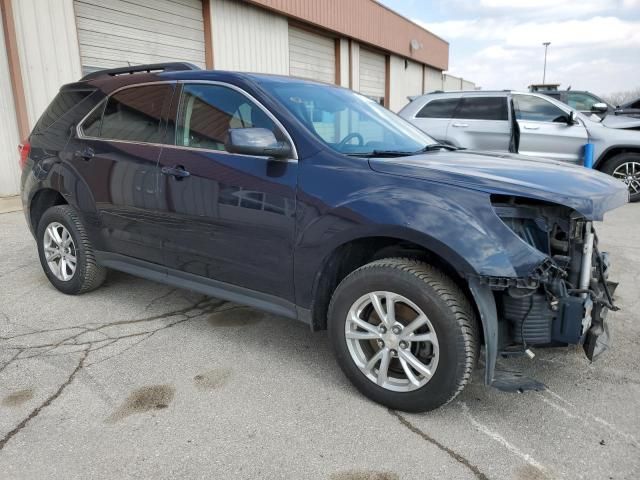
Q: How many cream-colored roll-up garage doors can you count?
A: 3